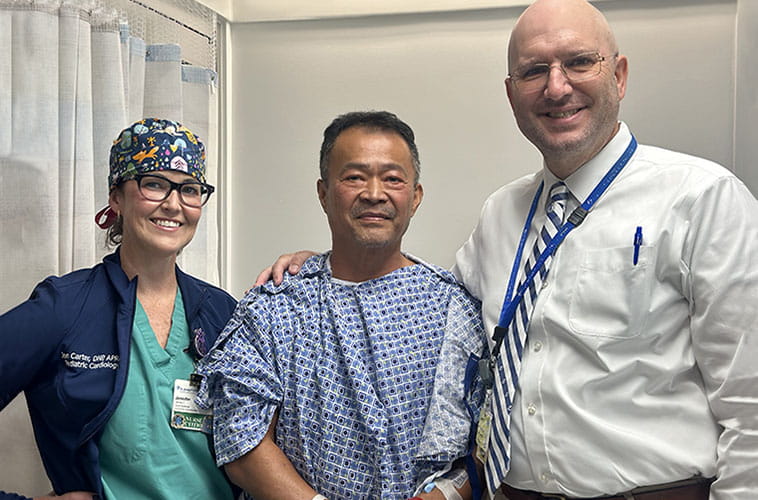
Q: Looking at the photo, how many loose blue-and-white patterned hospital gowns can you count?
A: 1